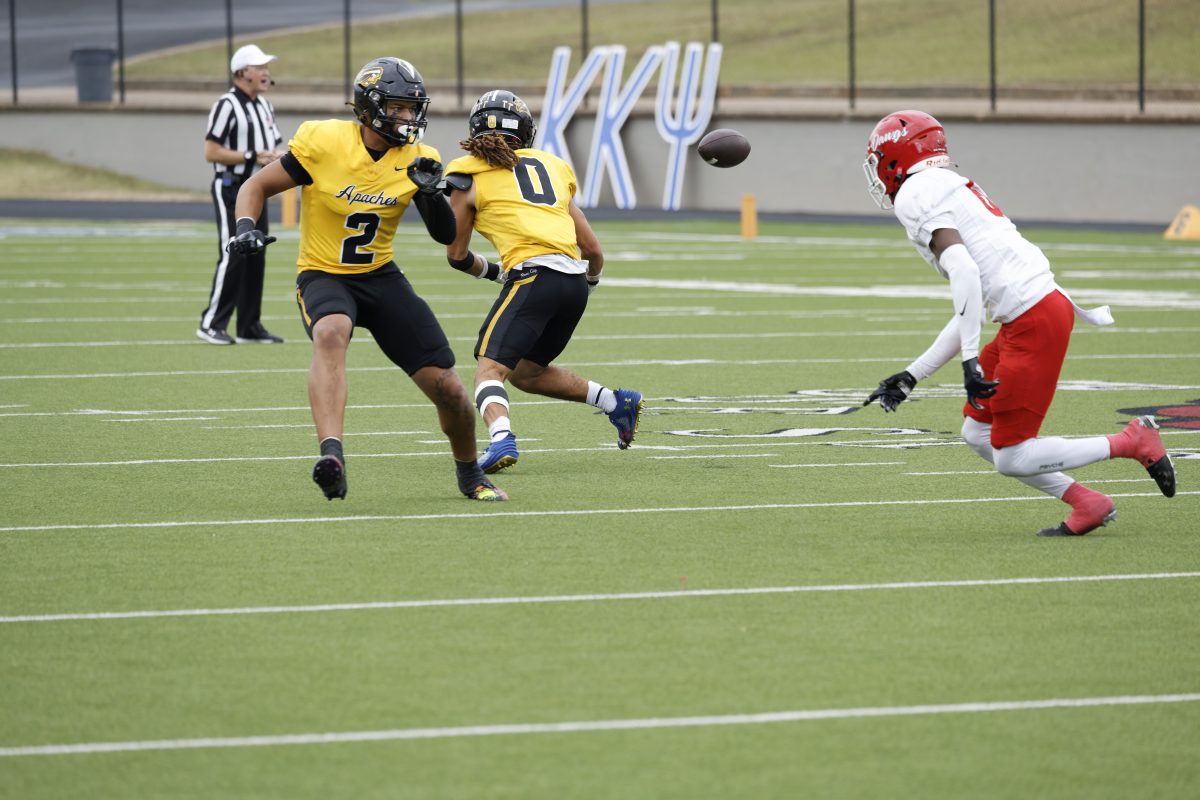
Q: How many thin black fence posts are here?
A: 10